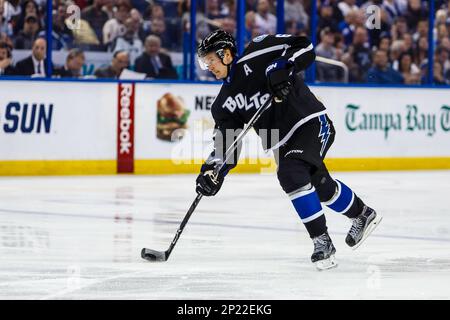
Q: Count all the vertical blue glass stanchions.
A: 6